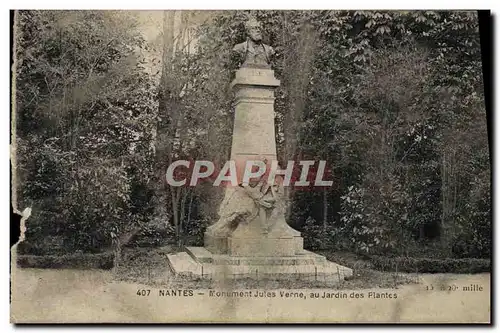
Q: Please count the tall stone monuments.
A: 1